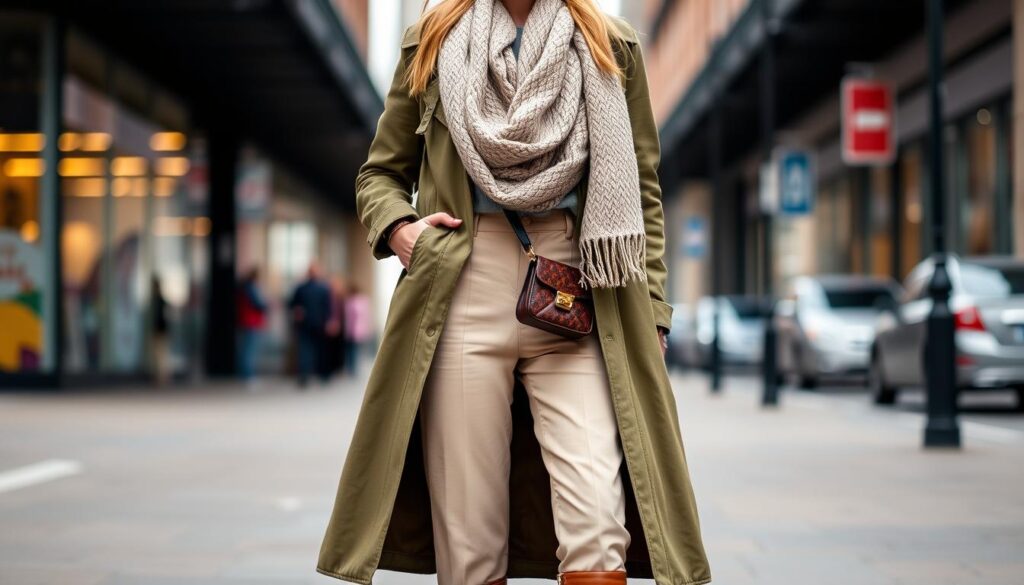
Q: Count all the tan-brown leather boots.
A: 2